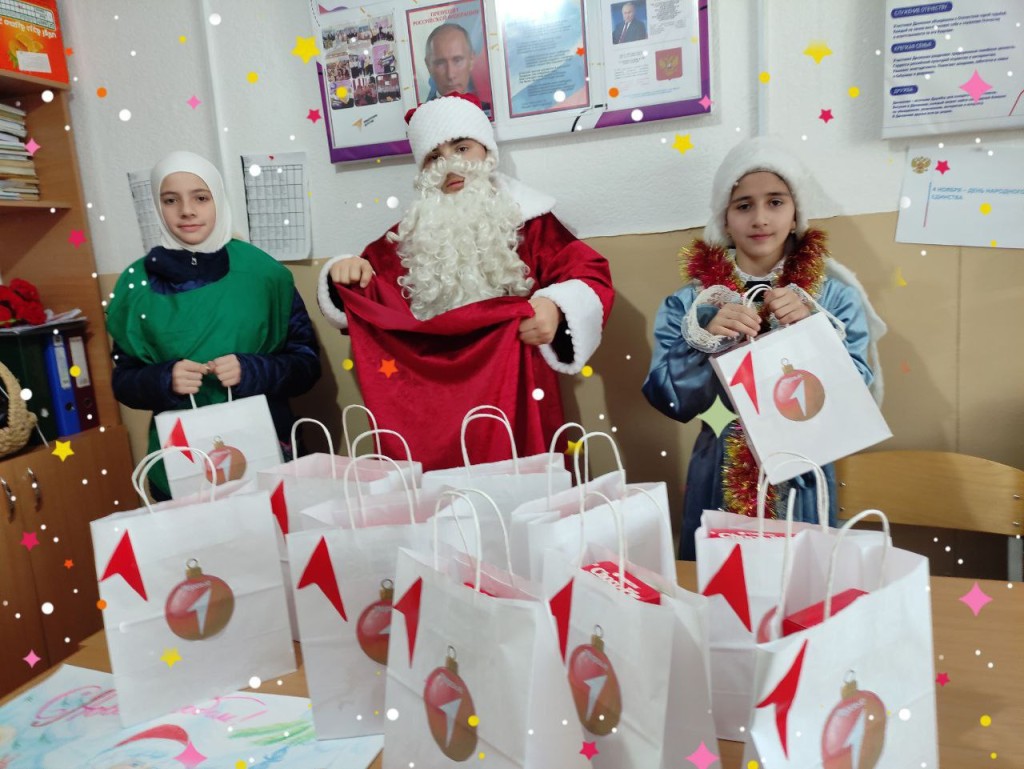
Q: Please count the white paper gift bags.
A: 11